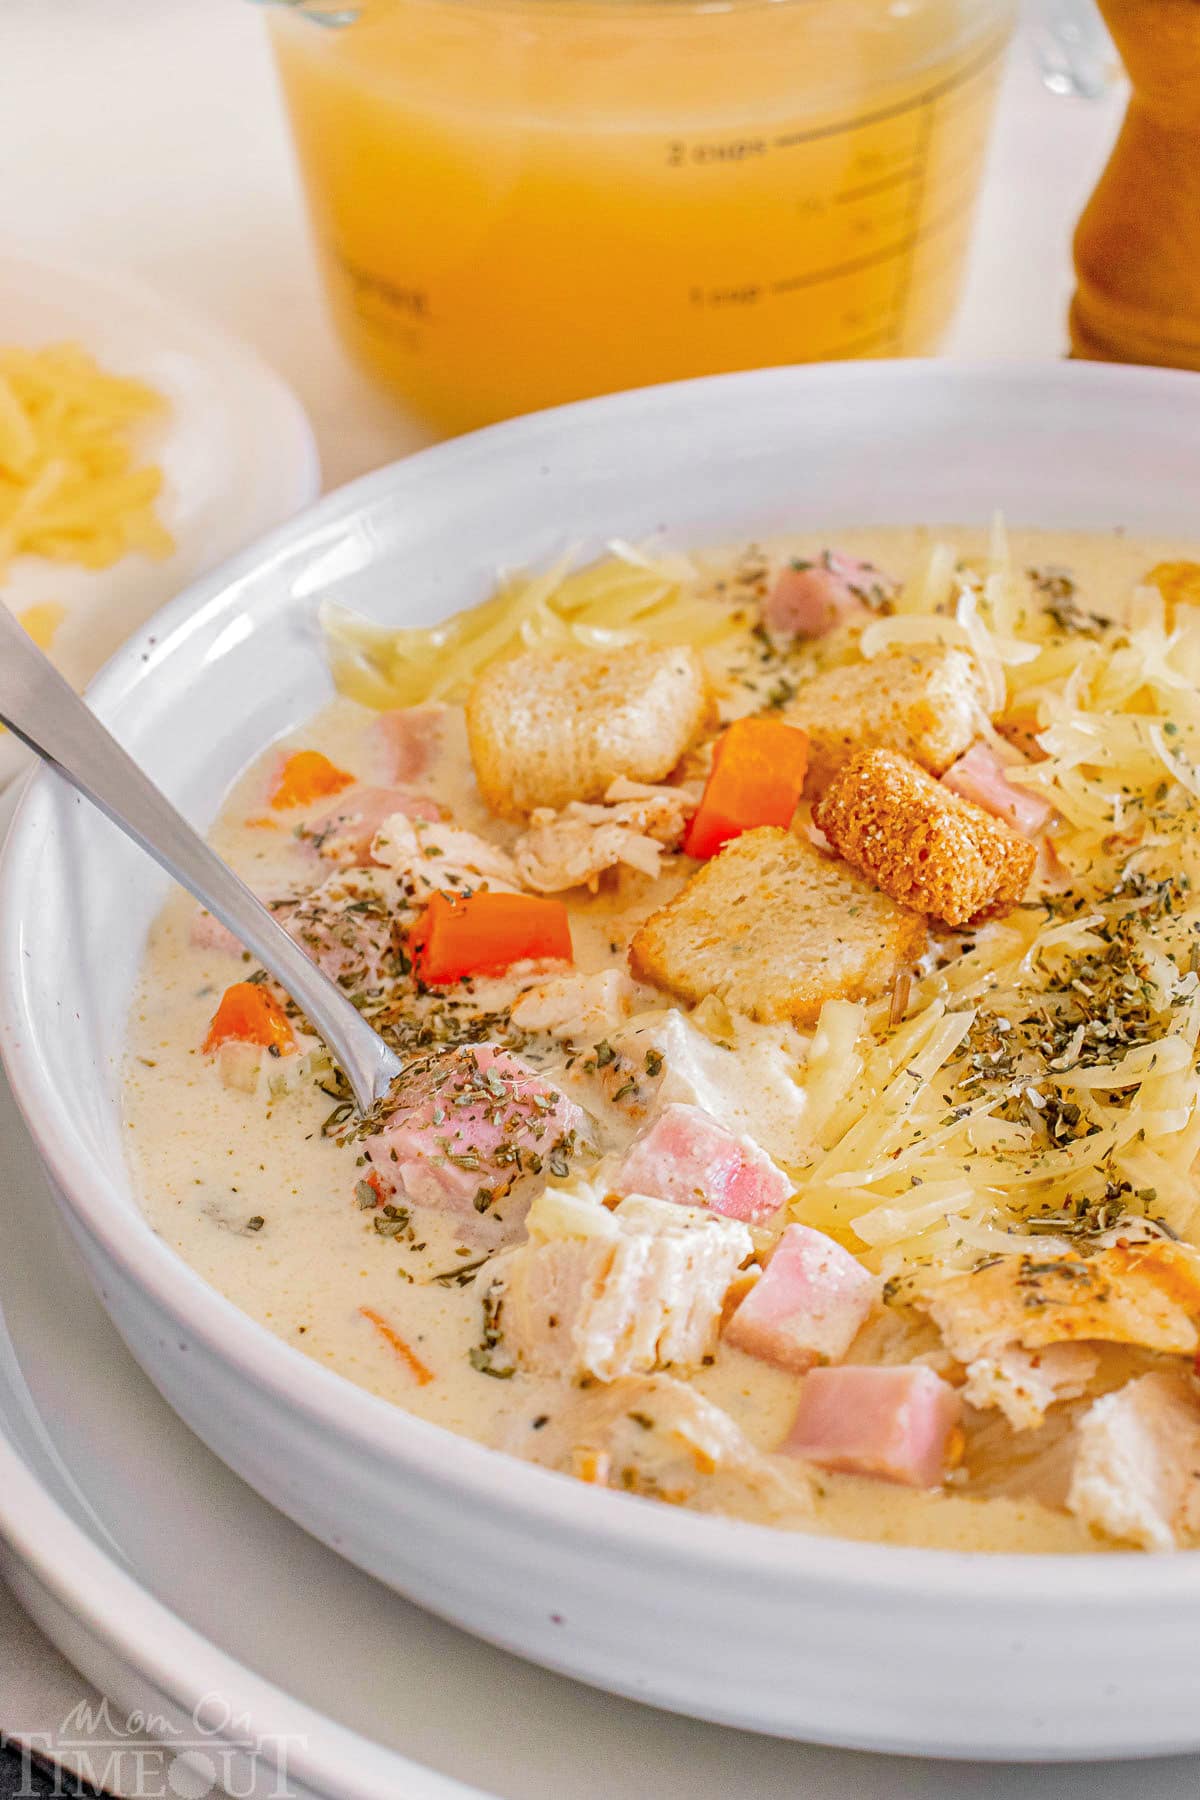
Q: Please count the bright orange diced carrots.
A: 4